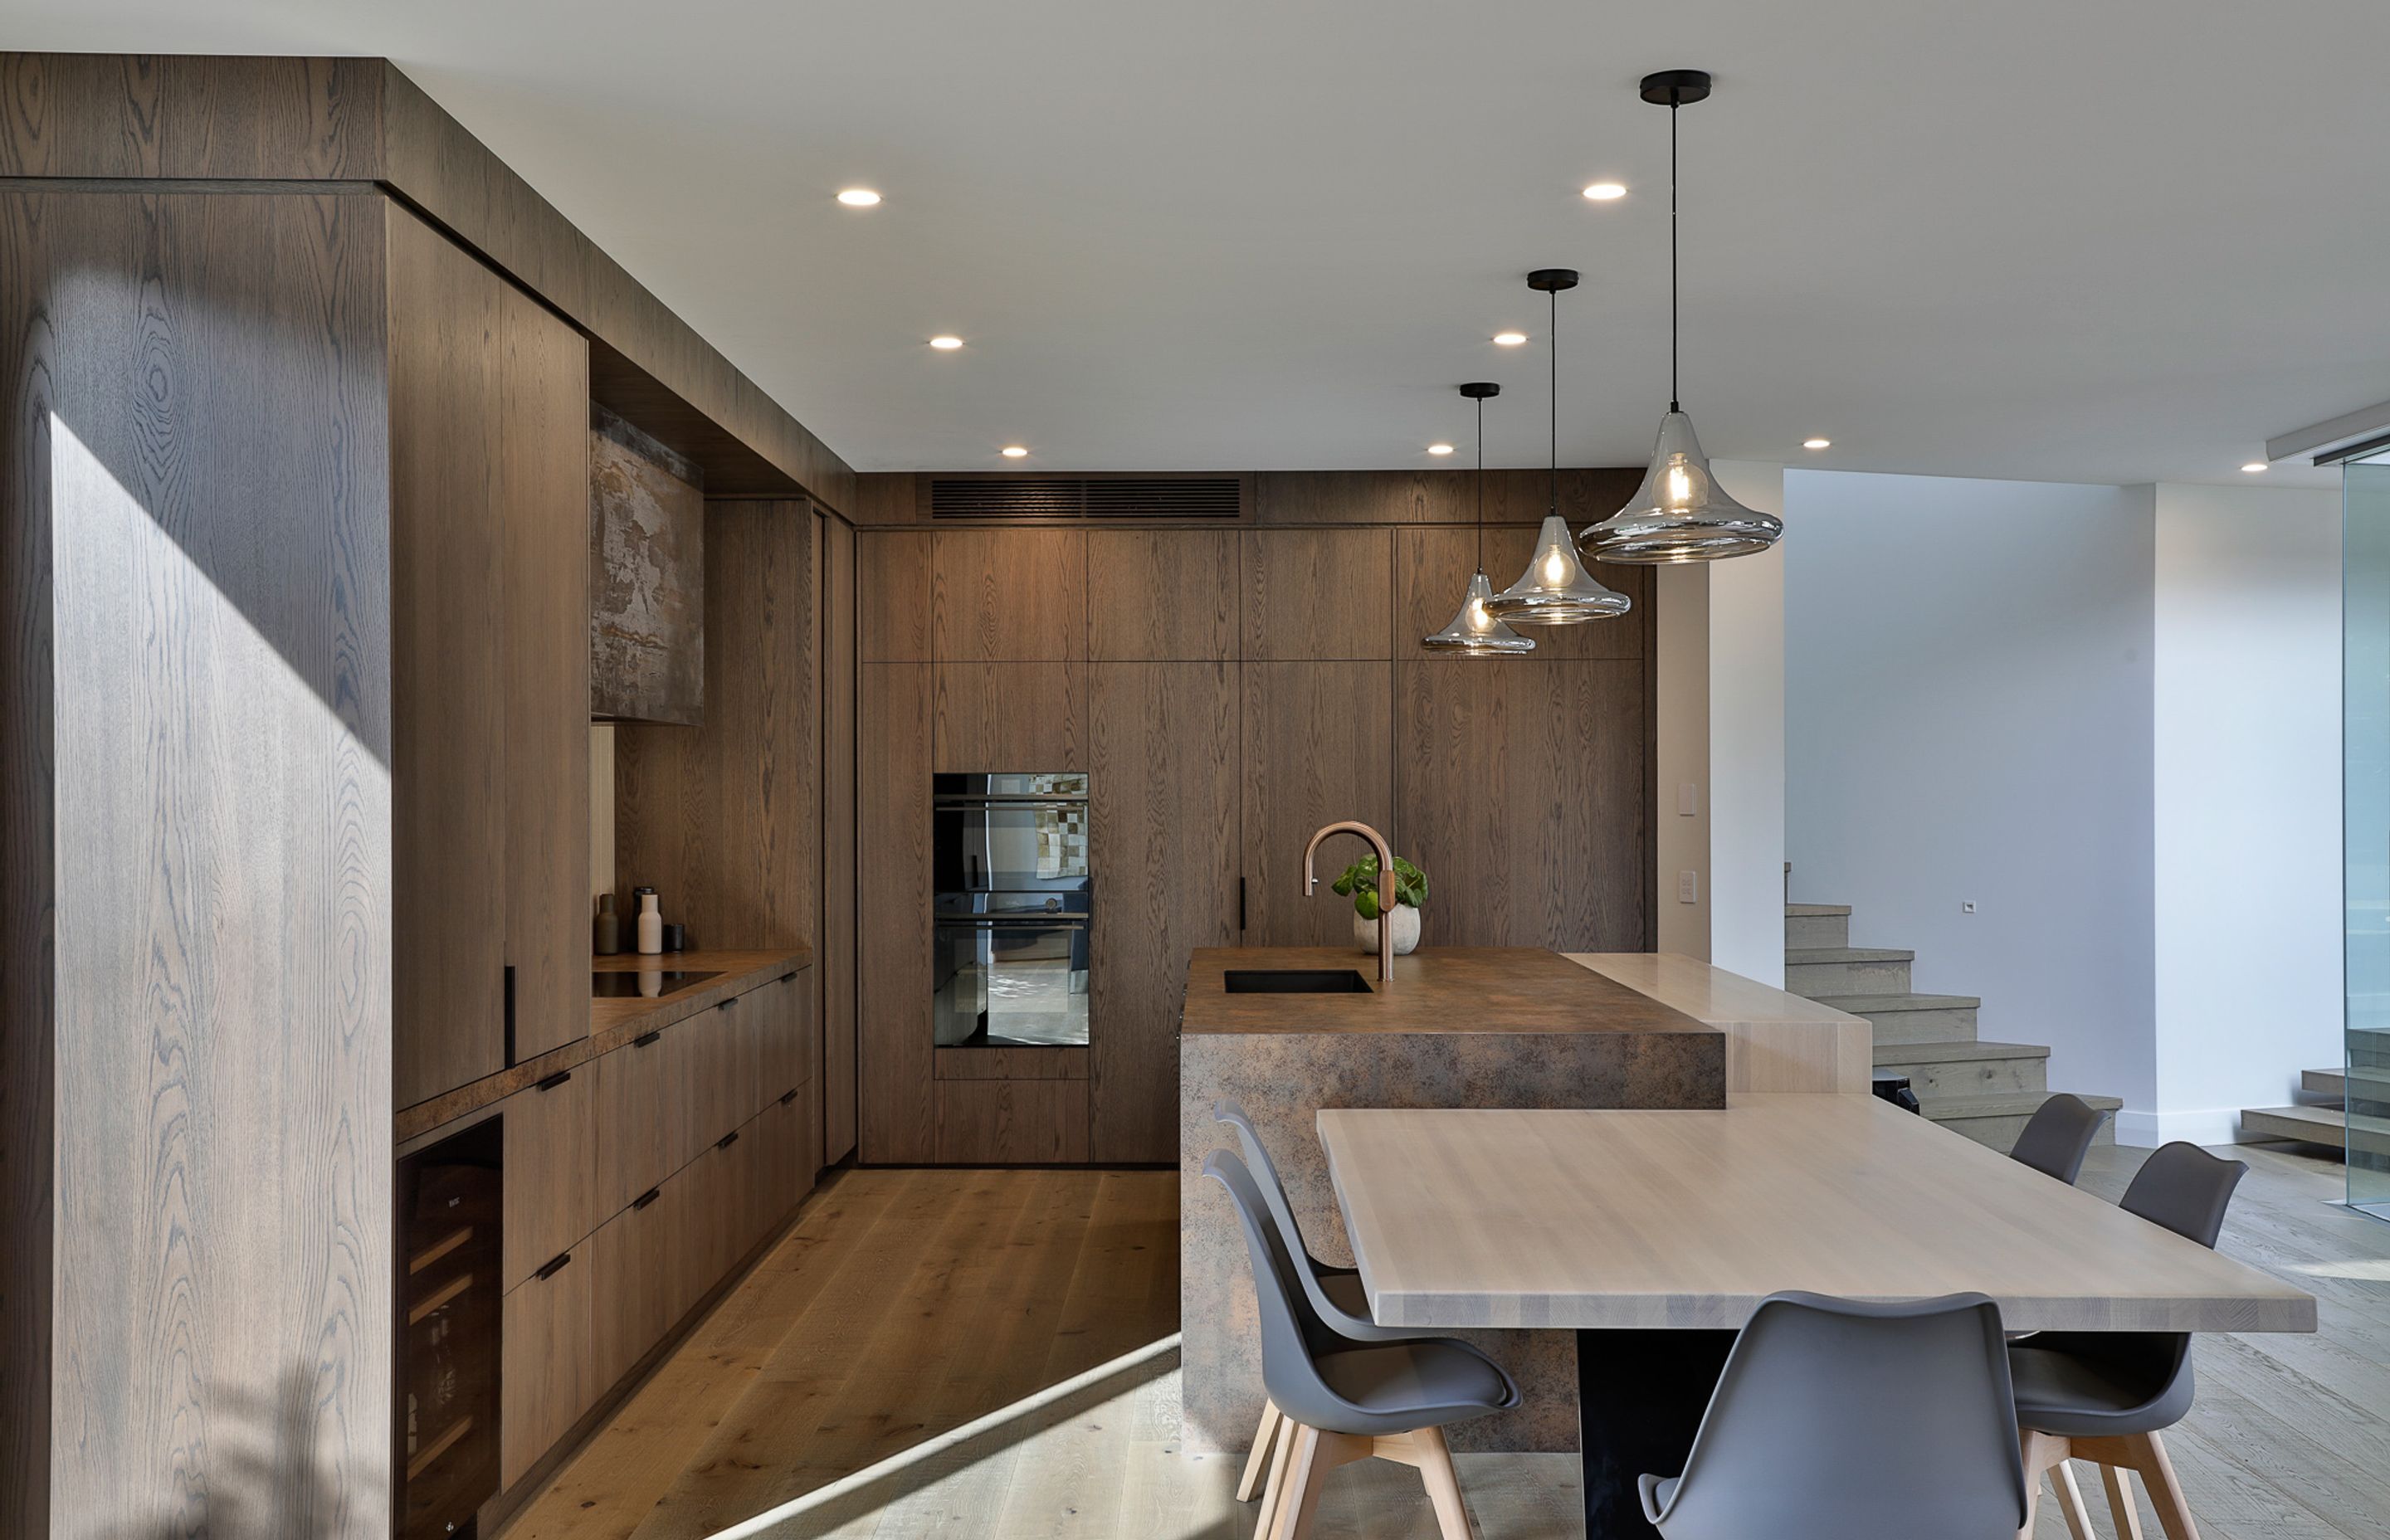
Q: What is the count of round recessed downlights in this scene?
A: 8